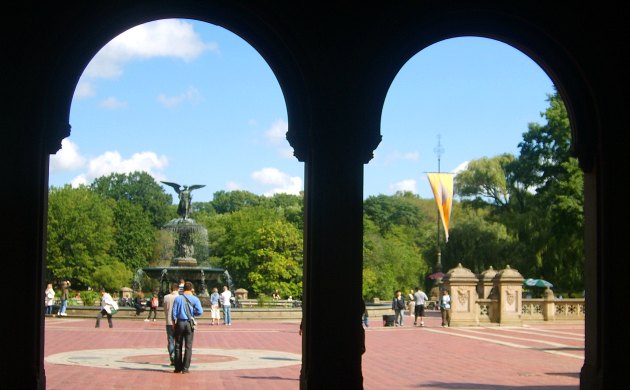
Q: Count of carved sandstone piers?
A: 3